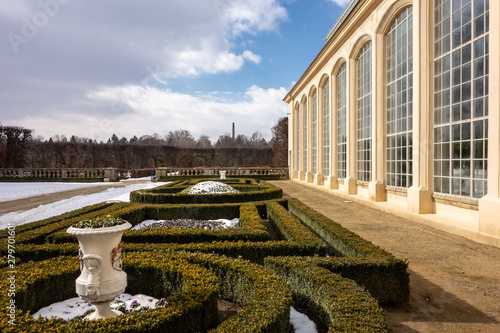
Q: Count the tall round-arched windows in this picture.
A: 8